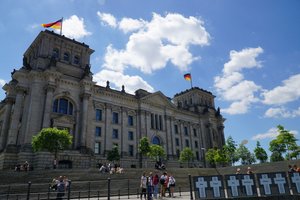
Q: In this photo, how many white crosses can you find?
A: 7